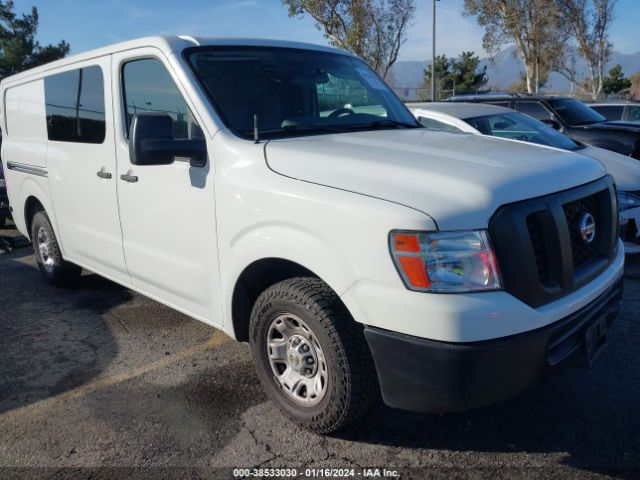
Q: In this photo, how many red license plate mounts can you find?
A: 0